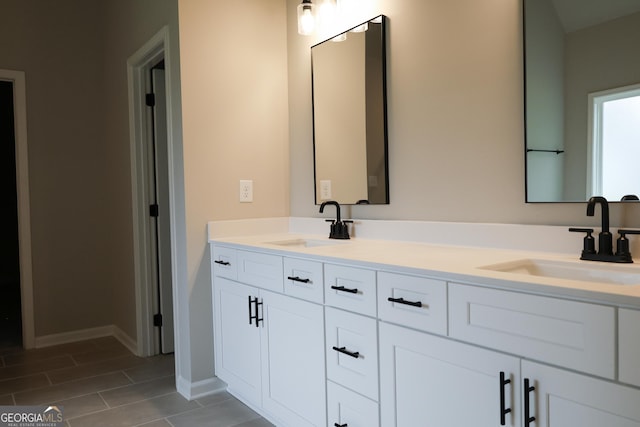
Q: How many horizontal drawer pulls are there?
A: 6